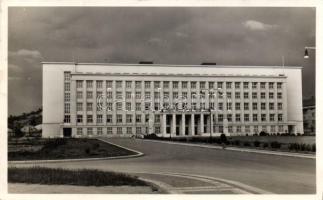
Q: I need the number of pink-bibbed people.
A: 0